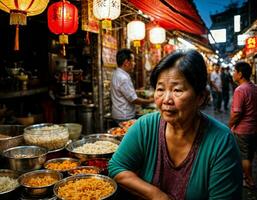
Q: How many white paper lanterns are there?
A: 3